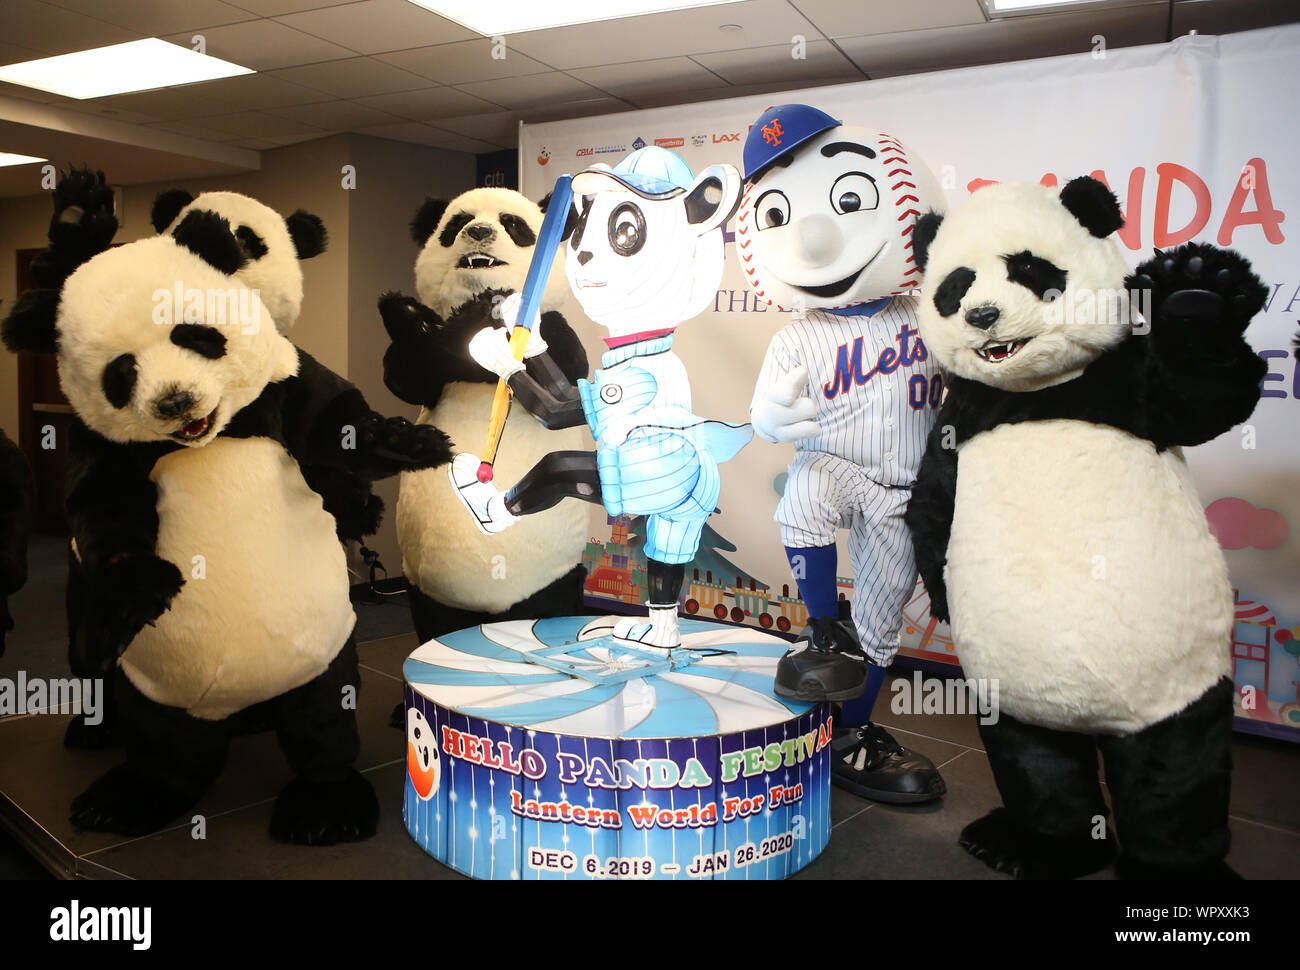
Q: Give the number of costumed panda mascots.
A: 4